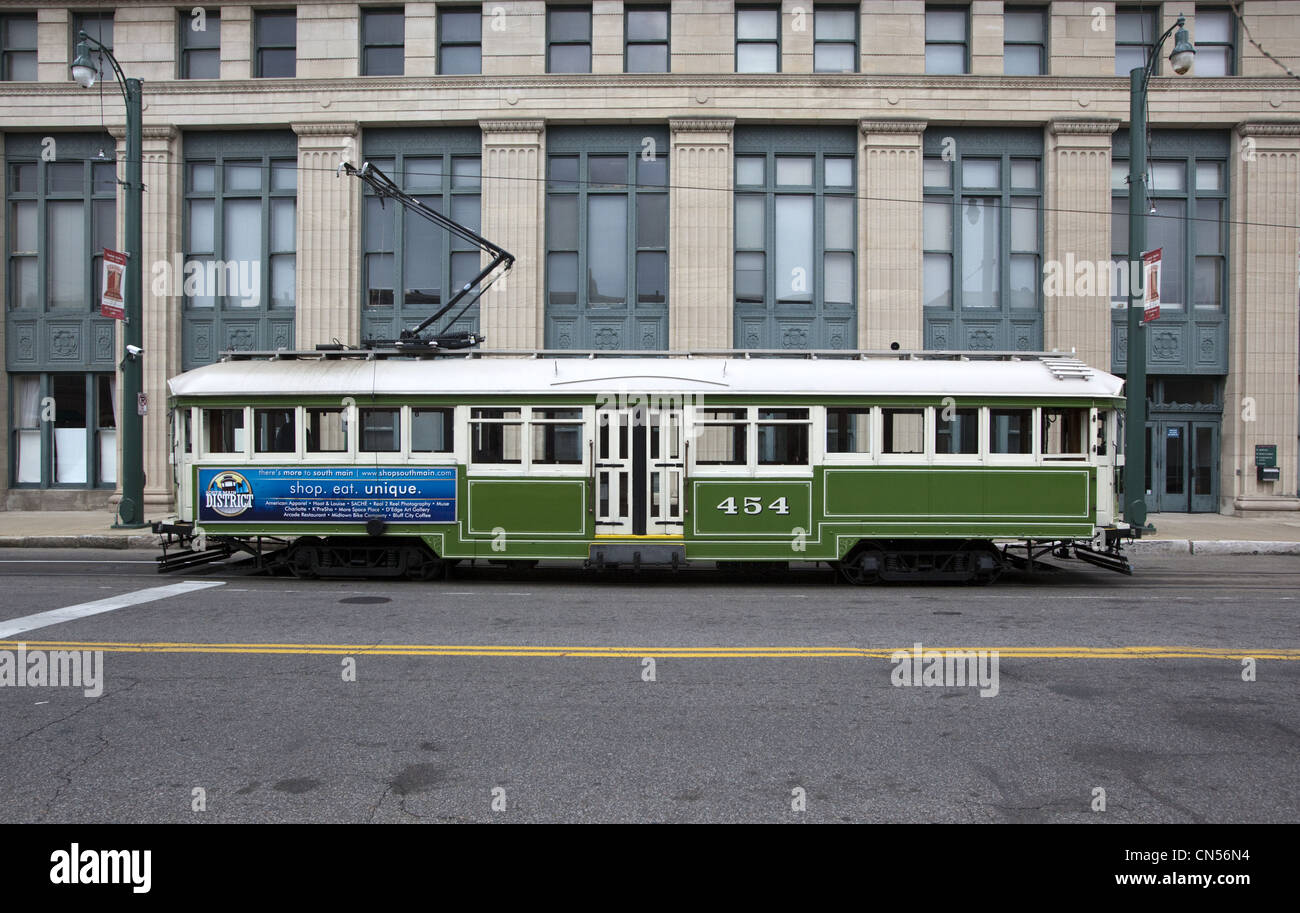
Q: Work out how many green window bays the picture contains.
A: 7